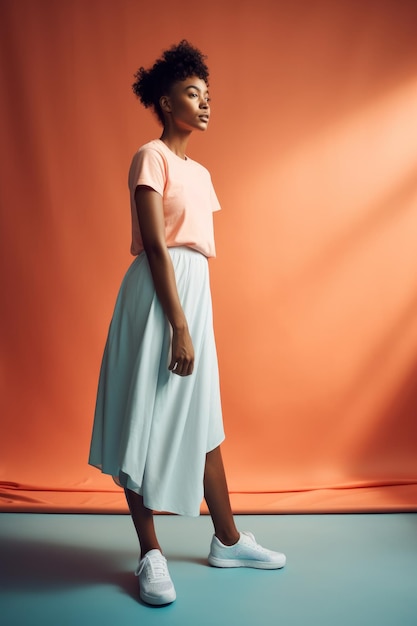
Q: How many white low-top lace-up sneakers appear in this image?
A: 2